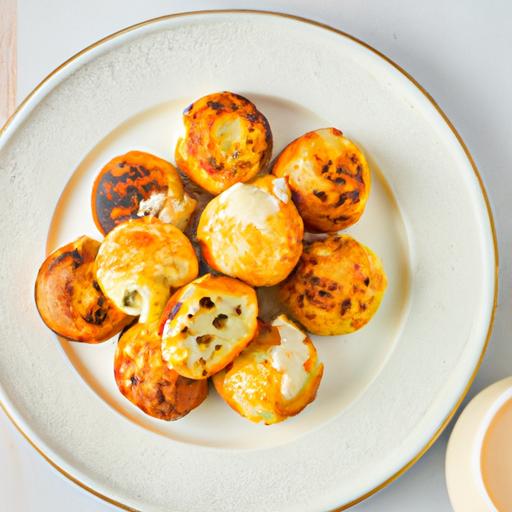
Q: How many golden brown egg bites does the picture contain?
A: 10